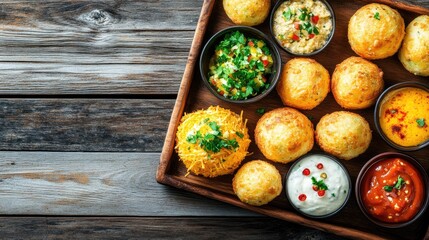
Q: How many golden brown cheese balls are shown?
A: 8